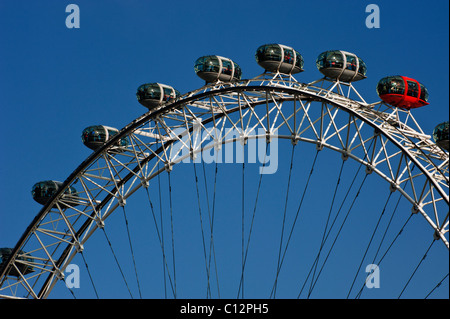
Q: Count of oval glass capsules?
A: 9